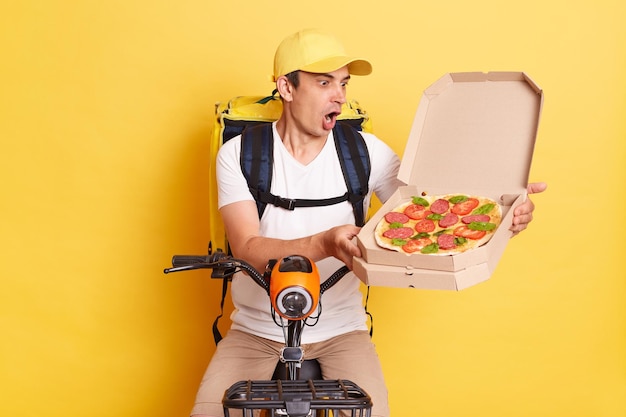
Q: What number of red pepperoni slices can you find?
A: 6